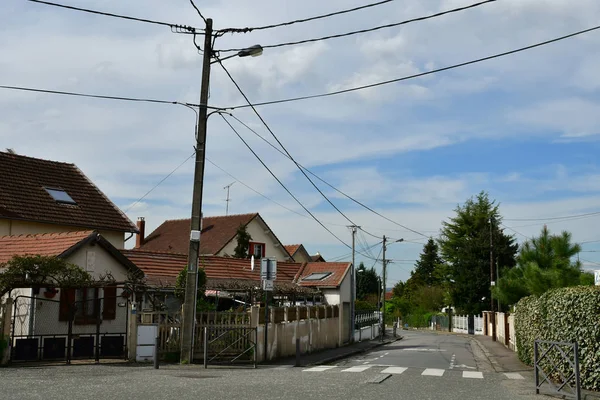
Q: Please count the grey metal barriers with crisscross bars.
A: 2